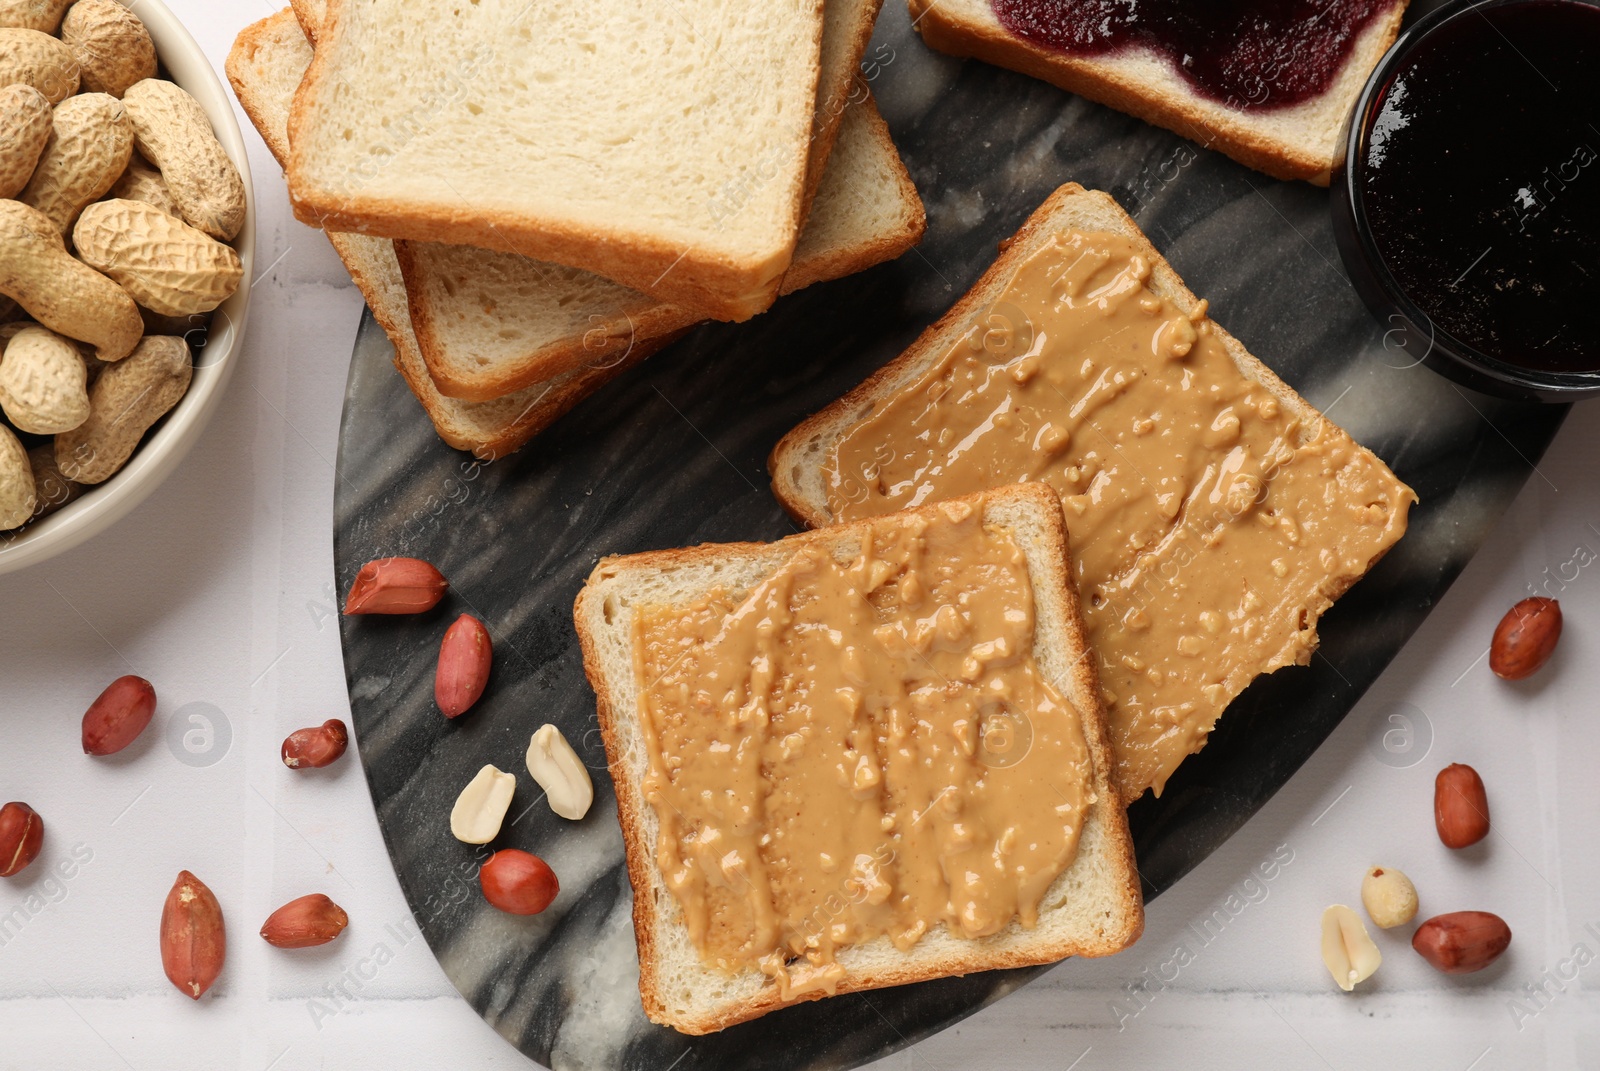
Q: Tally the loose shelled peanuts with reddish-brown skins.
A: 11